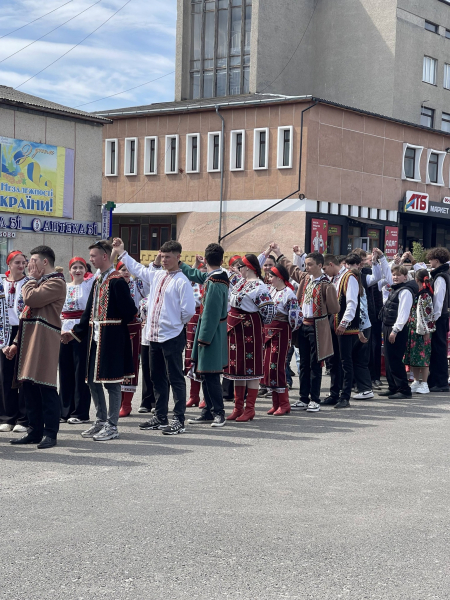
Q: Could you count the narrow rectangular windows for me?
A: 9